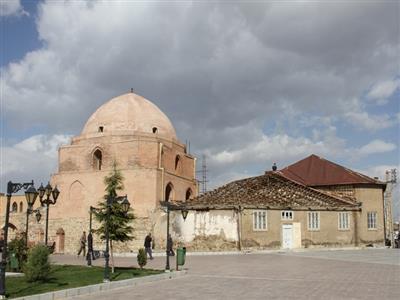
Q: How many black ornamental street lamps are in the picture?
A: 6